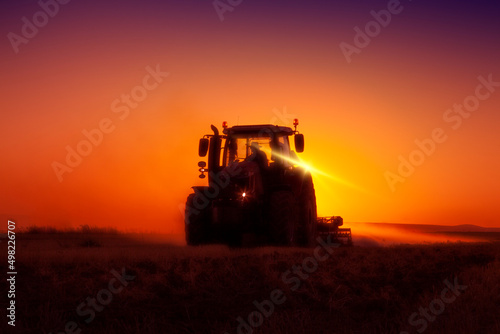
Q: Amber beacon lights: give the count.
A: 2